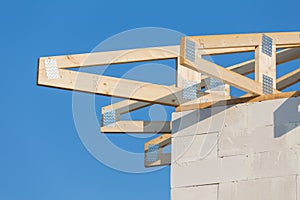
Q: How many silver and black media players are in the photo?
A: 0